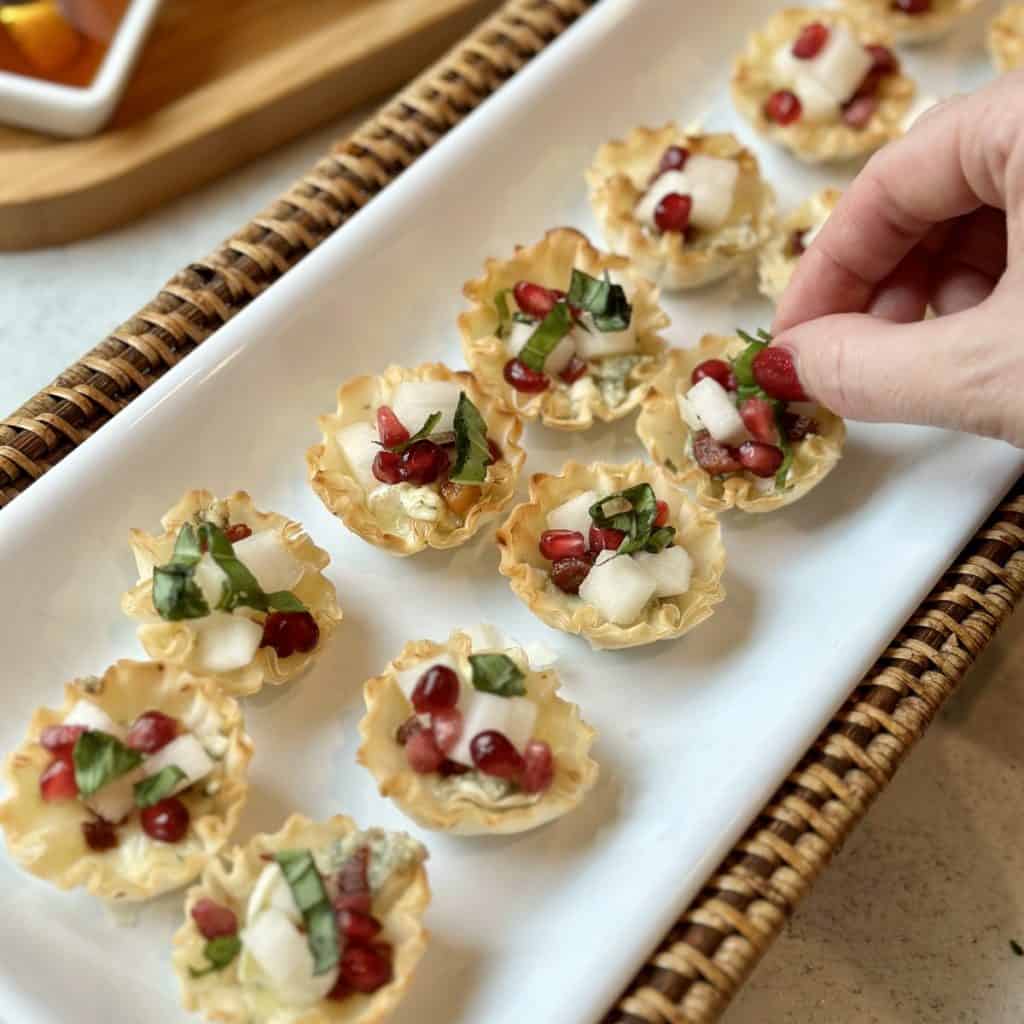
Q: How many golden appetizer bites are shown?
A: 13